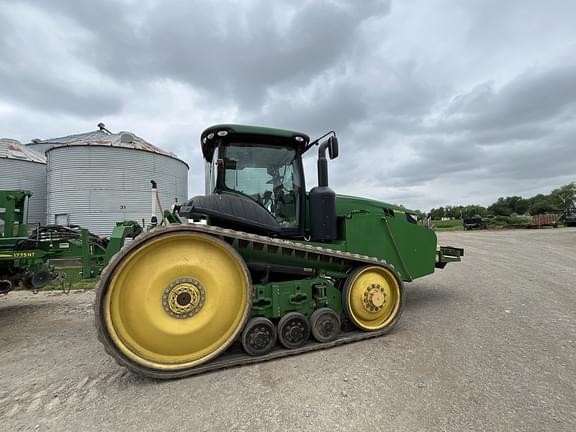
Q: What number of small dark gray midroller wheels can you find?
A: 3